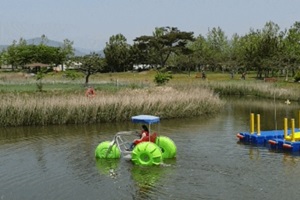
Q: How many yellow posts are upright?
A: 4